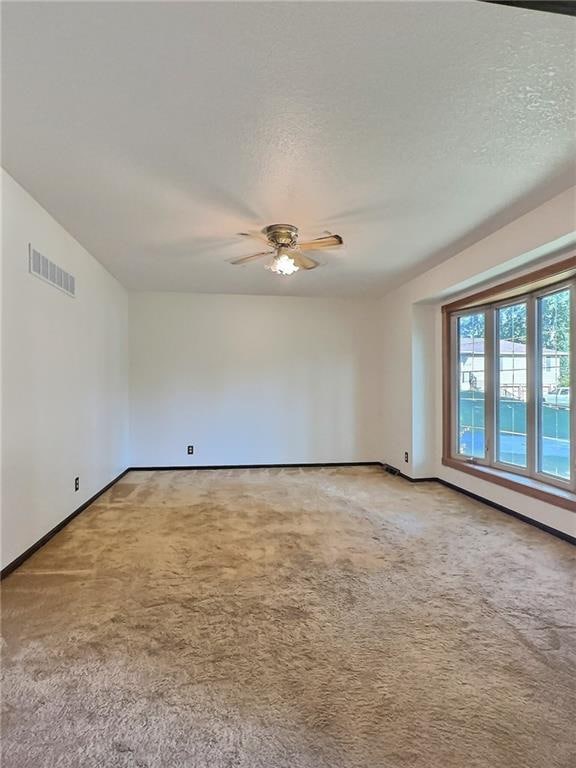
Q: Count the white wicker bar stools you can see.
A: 0